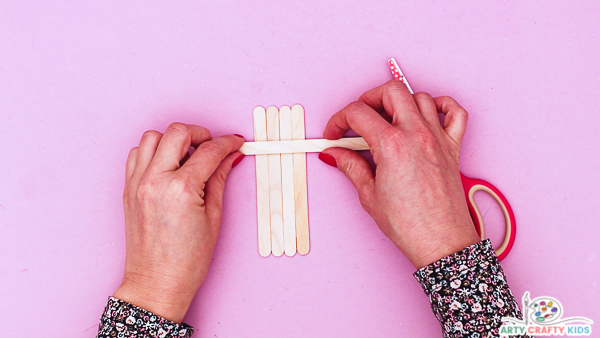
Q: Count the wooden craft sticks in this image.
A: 5